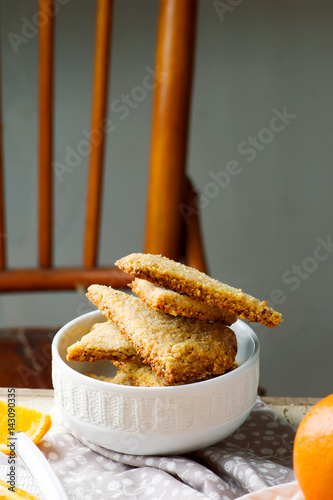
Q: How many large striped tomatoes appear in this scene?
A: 0